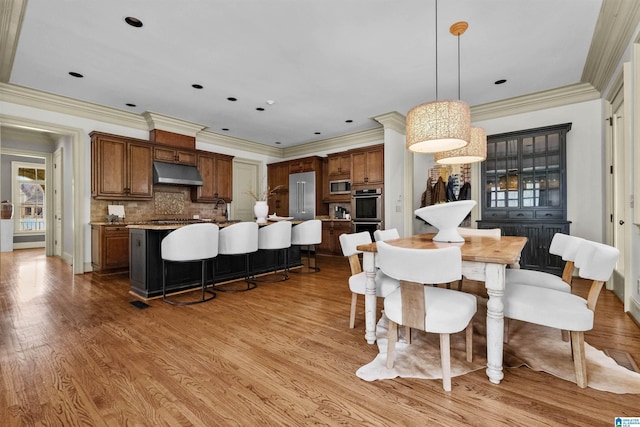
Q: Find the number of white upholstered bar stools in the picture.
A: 4